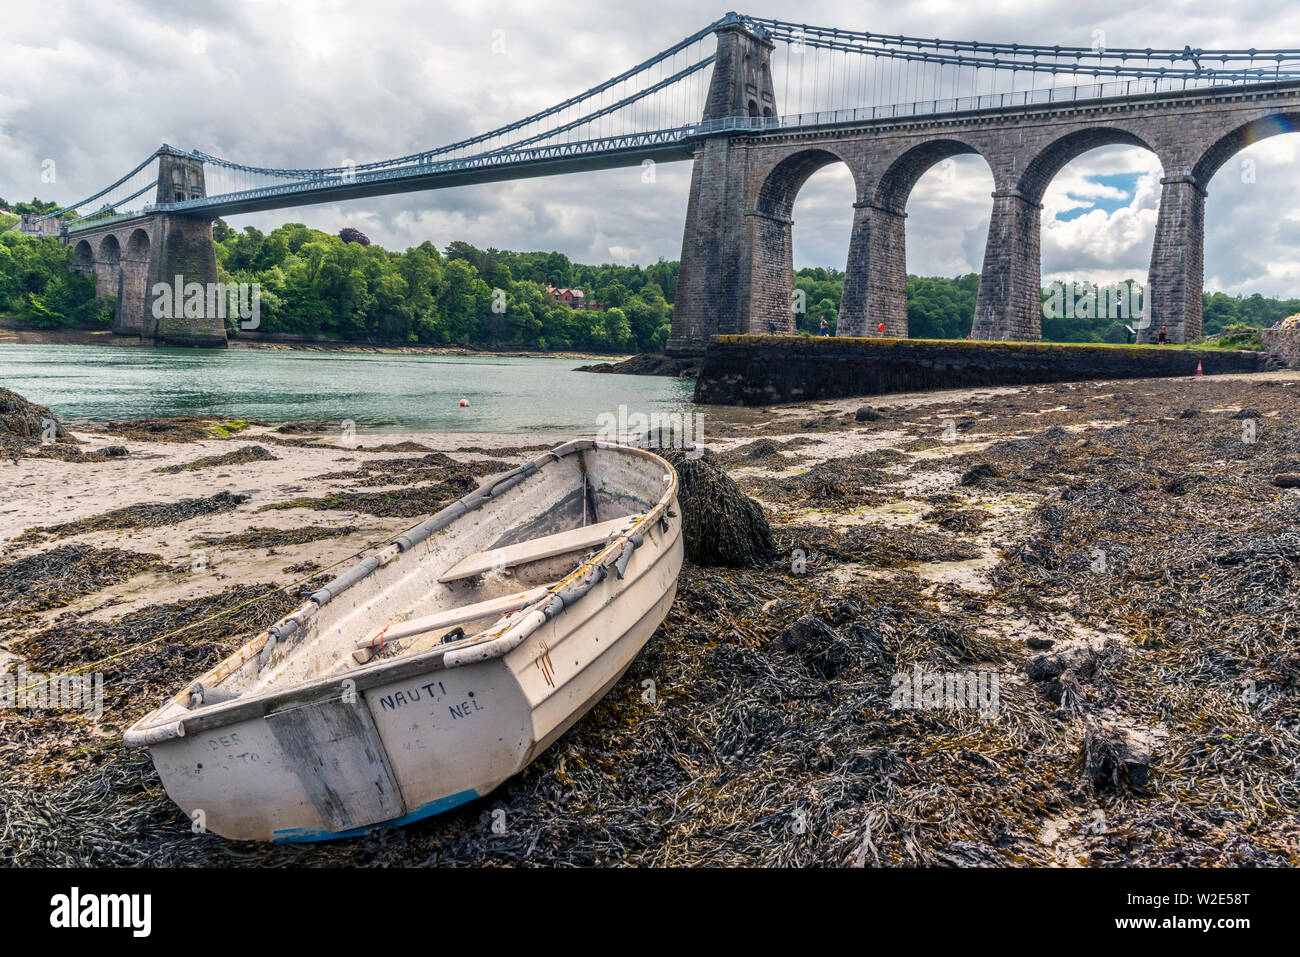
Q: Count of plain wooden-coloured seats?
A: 2